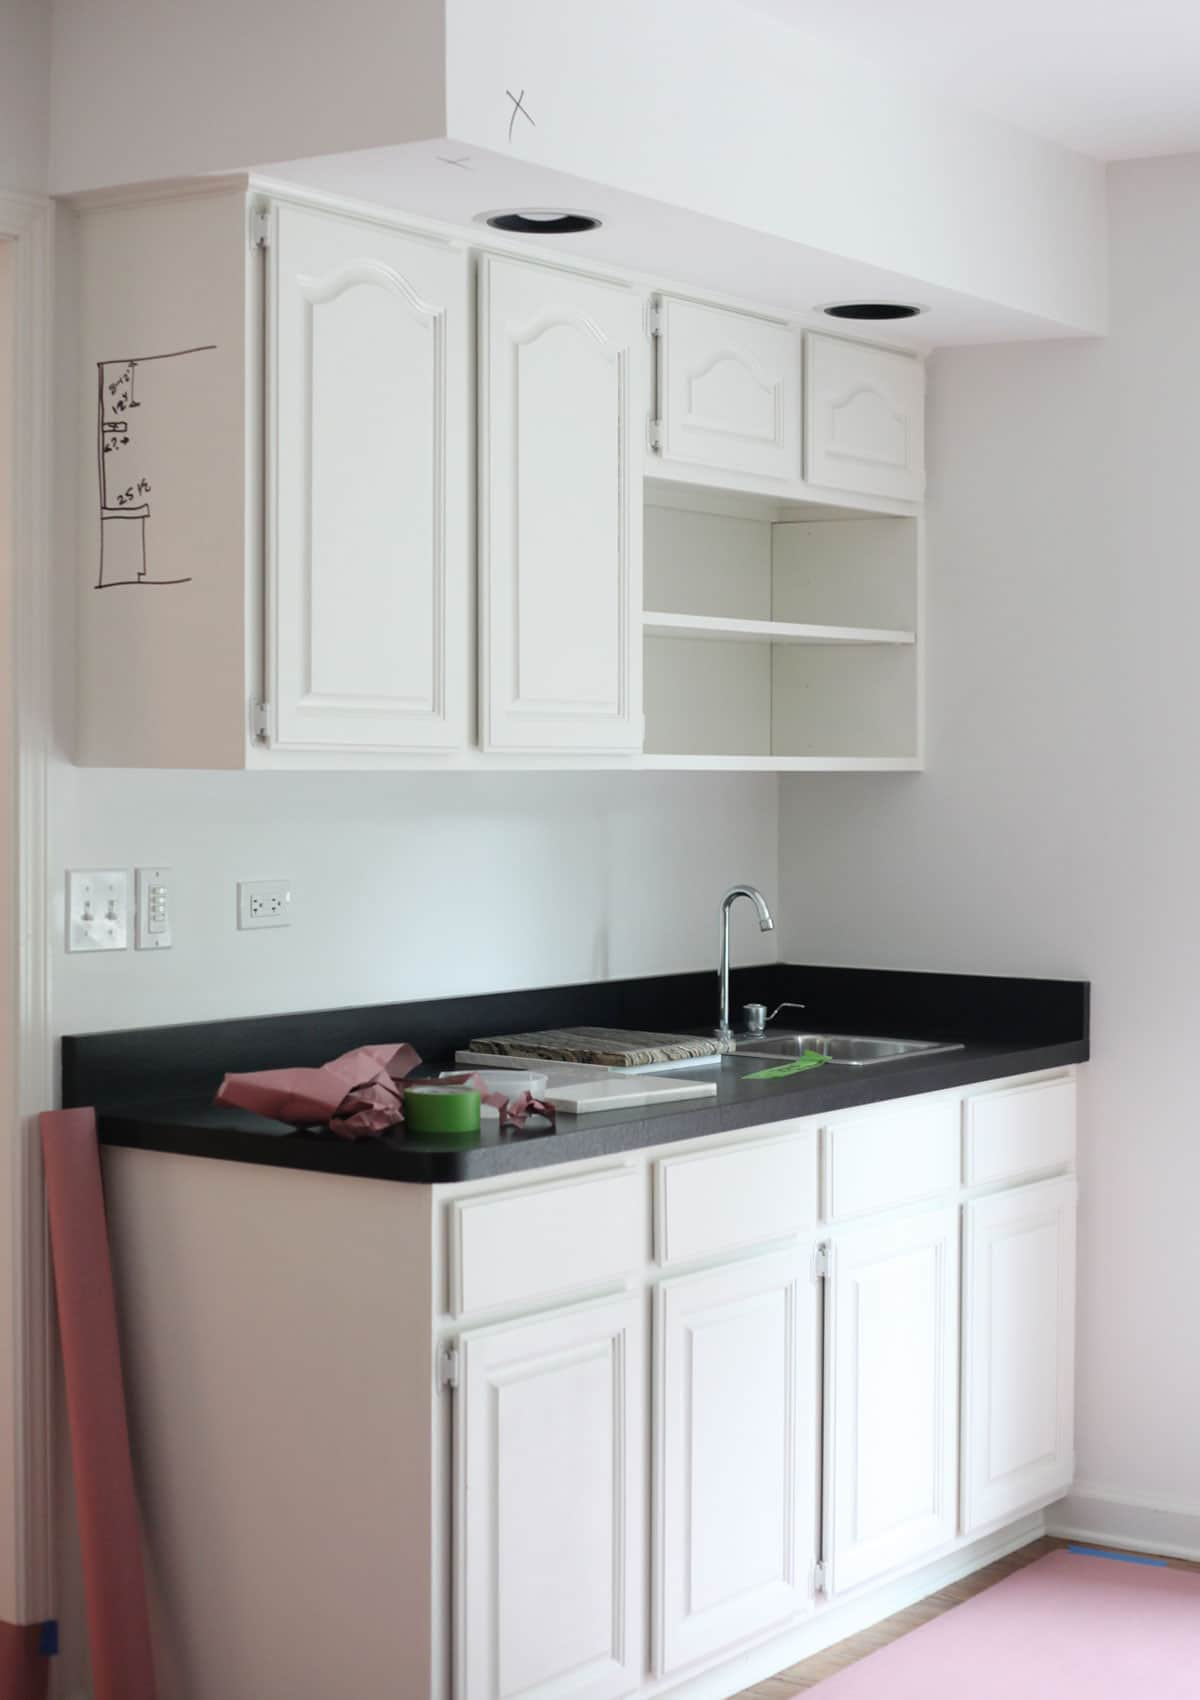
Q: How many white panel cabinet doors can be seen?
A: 8